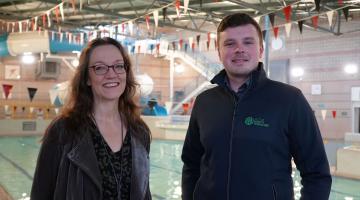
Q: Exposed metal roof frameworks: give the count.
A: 1